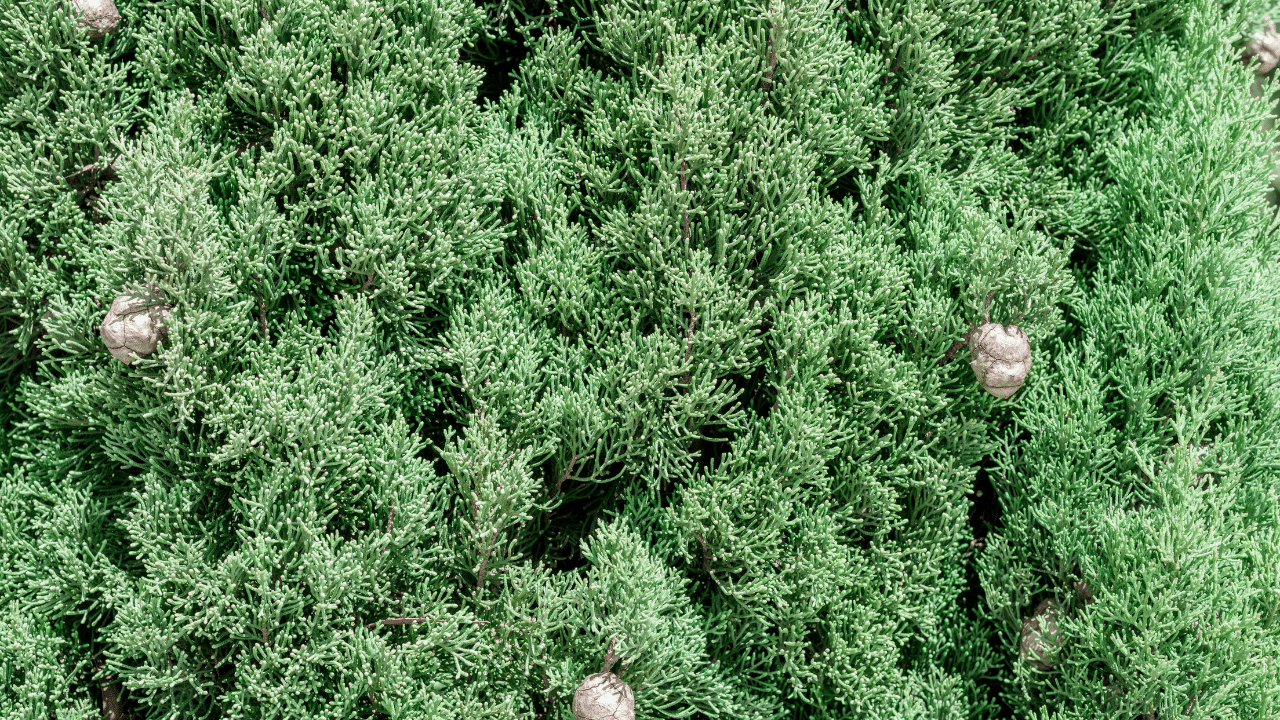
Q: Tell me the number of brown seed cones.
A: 6